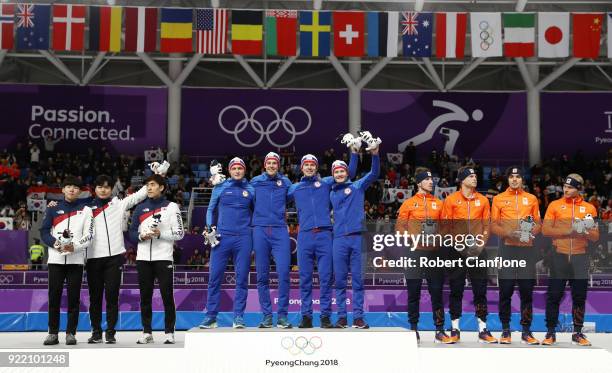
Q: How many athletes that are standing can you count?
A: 11